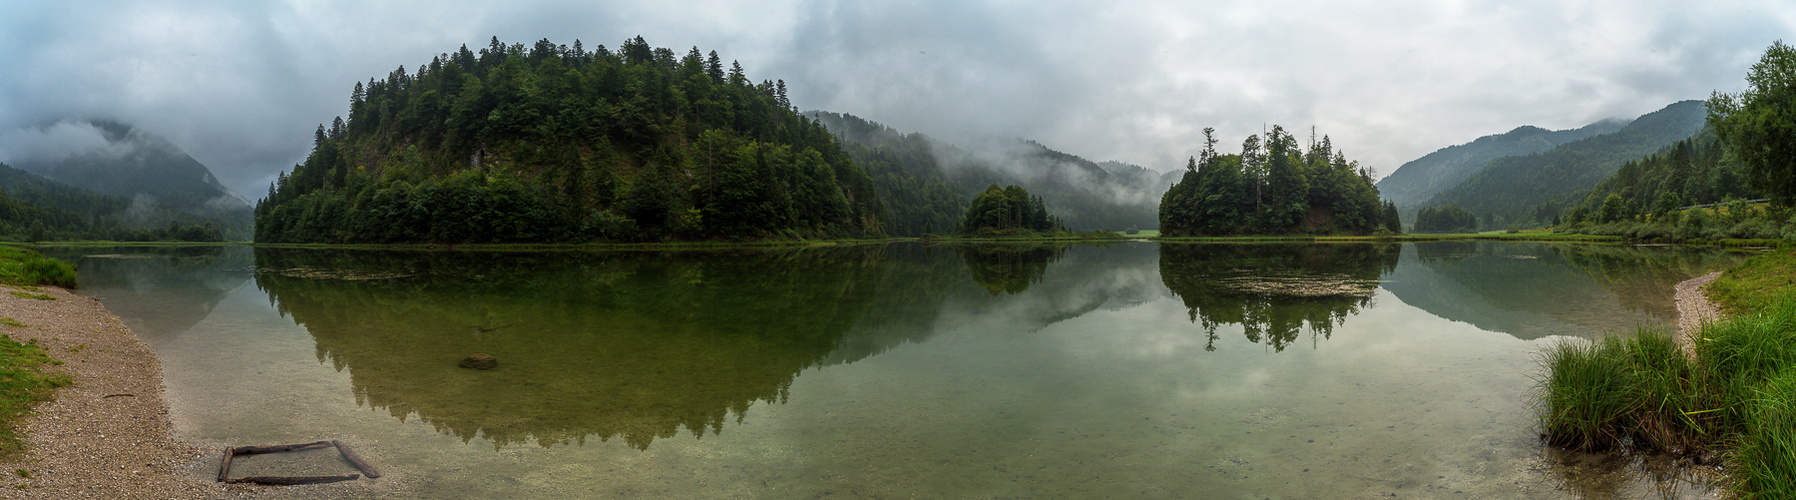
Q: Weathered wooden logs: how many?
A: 4